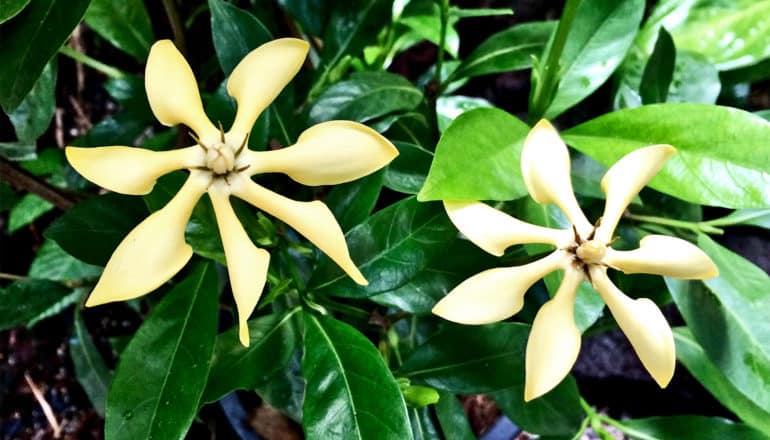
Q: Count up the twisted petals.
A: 14